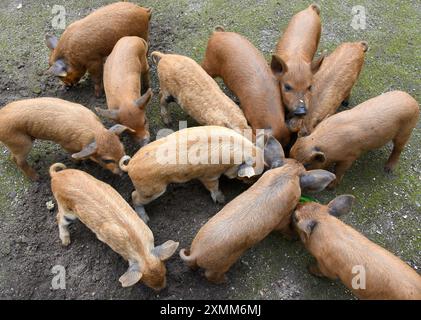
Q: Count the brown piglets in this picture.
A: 12